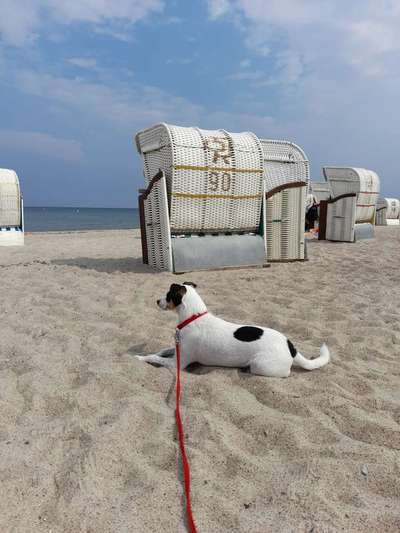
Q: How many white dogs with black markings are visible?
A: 1